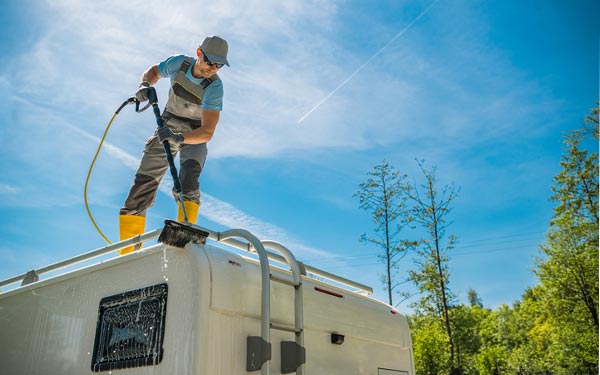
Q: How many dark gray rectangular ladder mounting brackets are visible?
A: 2